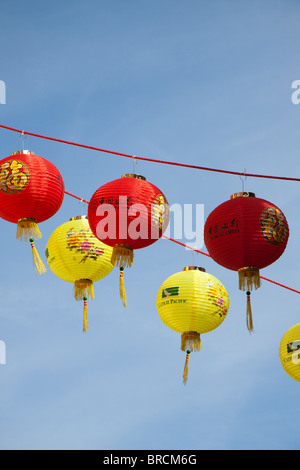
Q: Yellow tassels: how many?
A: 5